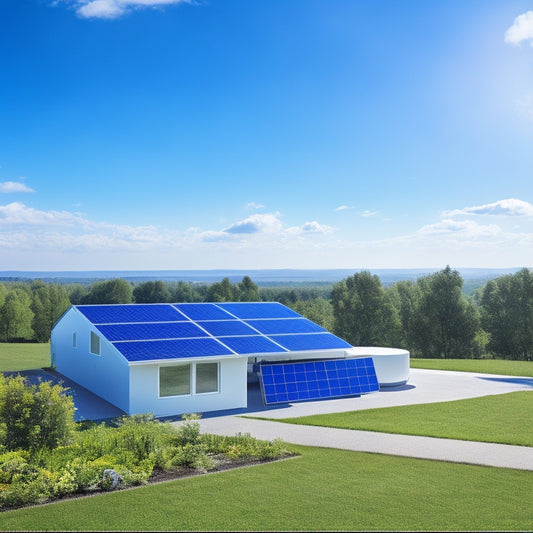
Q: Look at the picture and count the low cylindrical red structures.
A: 0